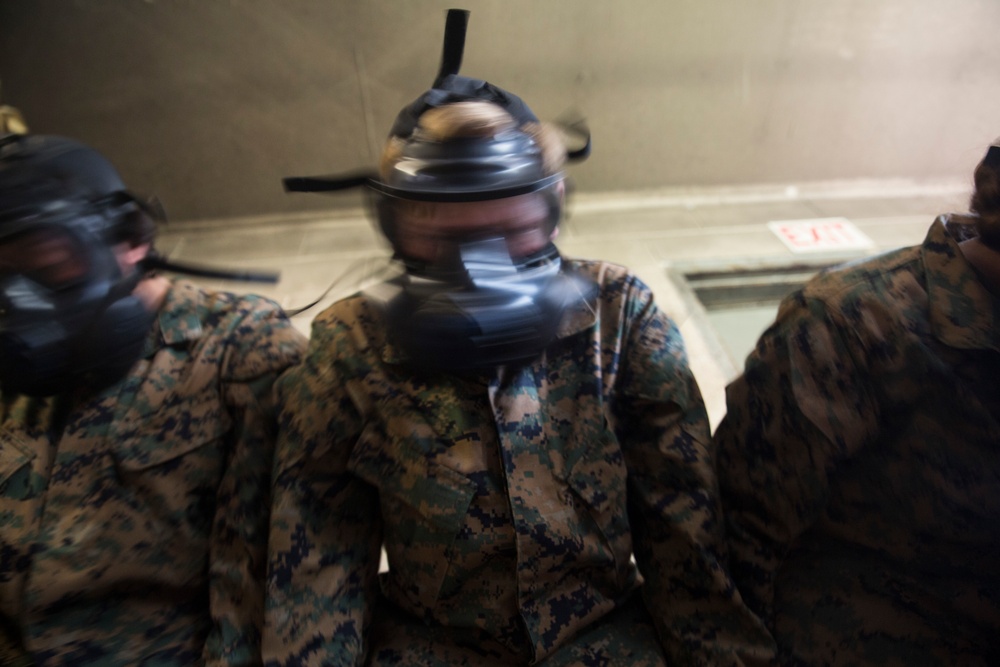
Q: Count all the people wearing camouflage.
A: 3